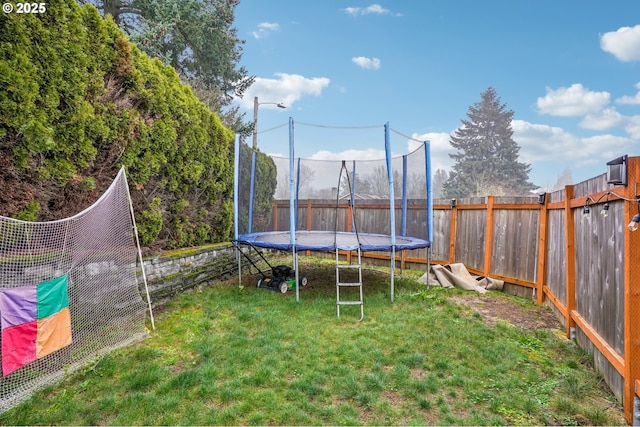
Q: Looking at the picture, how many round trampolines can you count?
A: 1